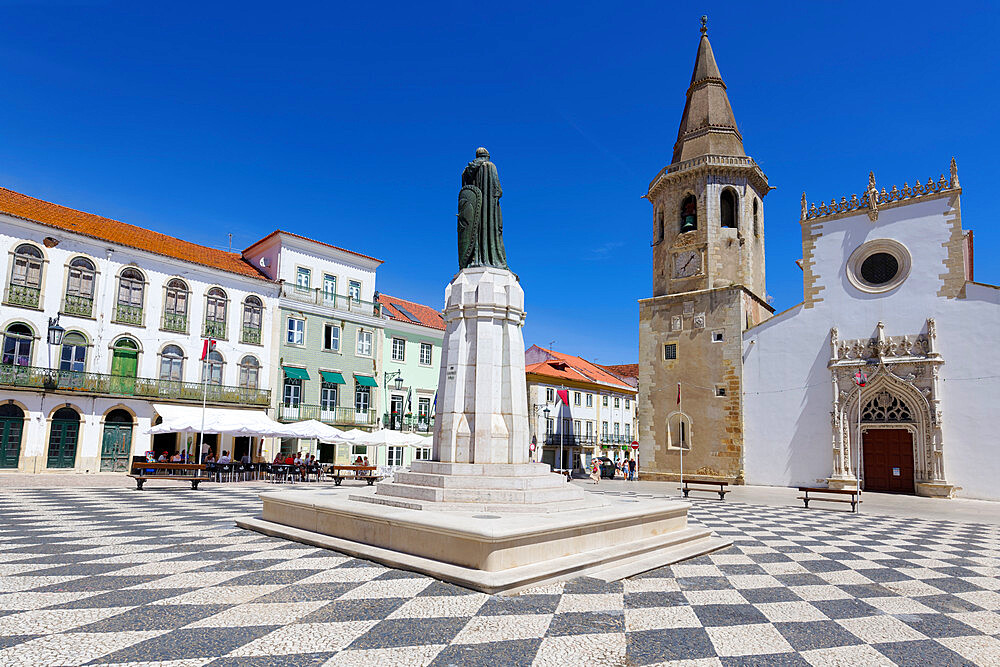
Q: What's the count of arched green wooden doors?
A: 4